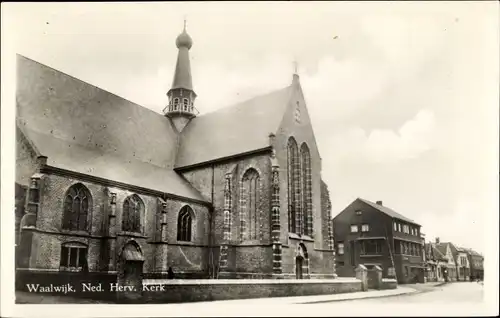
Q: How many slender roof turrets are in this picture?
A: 1